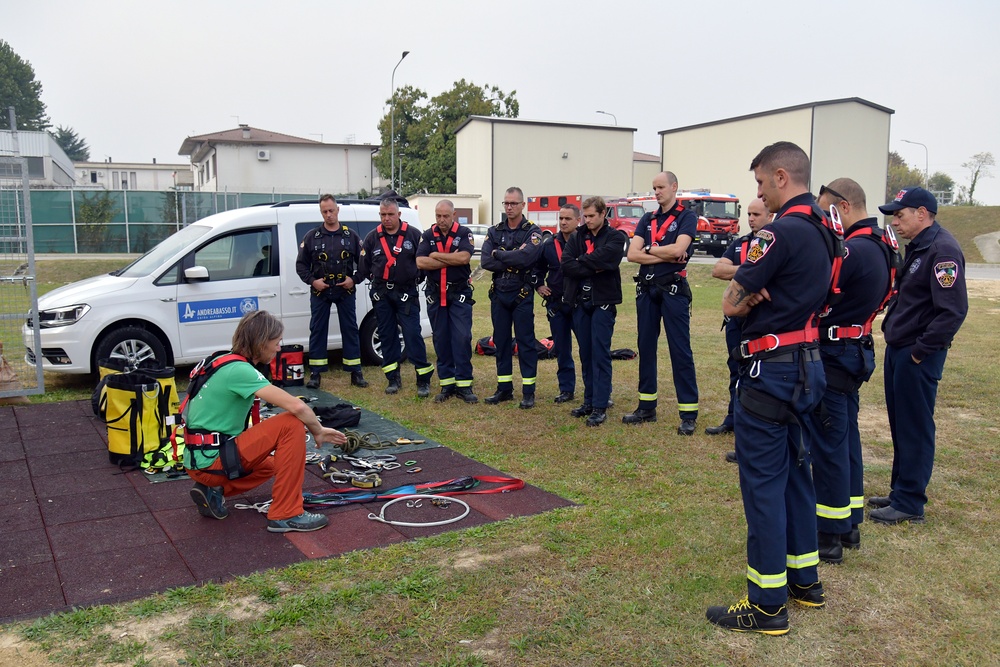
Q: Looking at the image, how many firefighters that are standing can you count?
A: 11